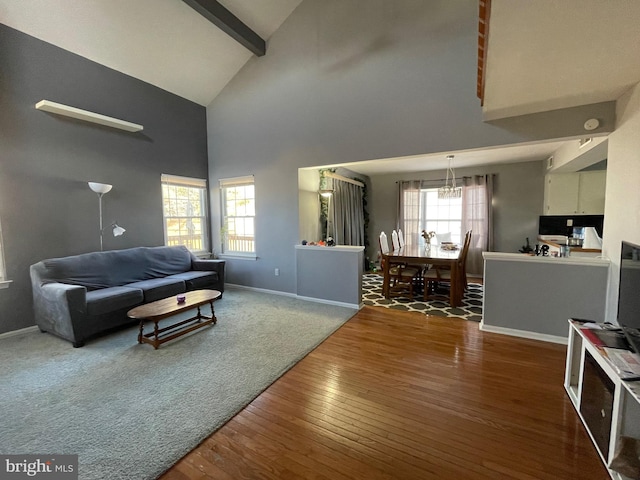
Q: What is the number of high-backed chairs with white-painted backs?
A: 3